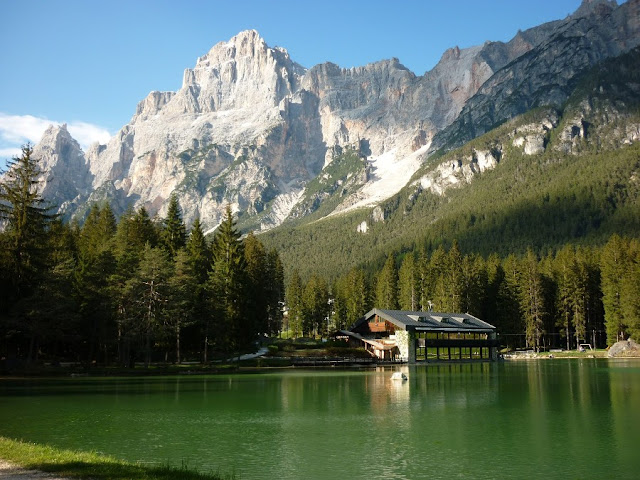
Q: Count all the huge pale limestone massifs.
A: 1